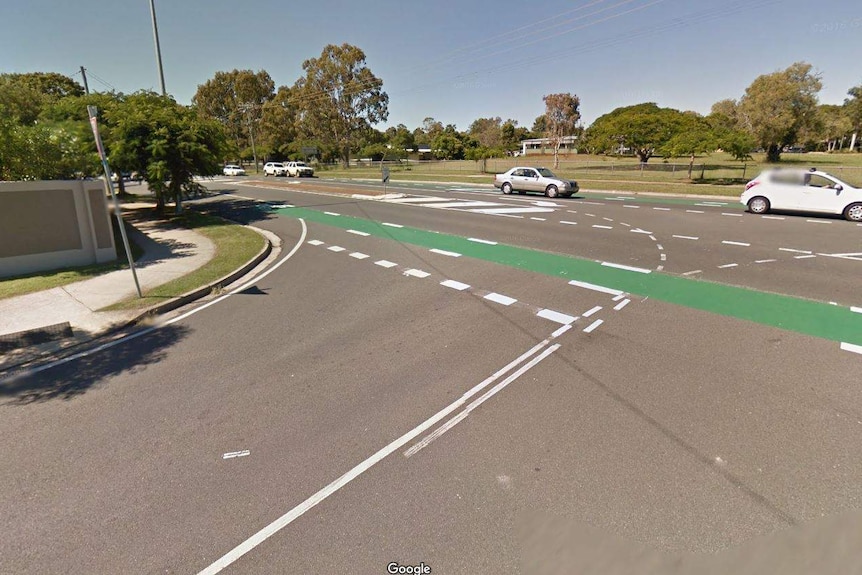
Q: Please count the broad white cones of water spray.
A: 0